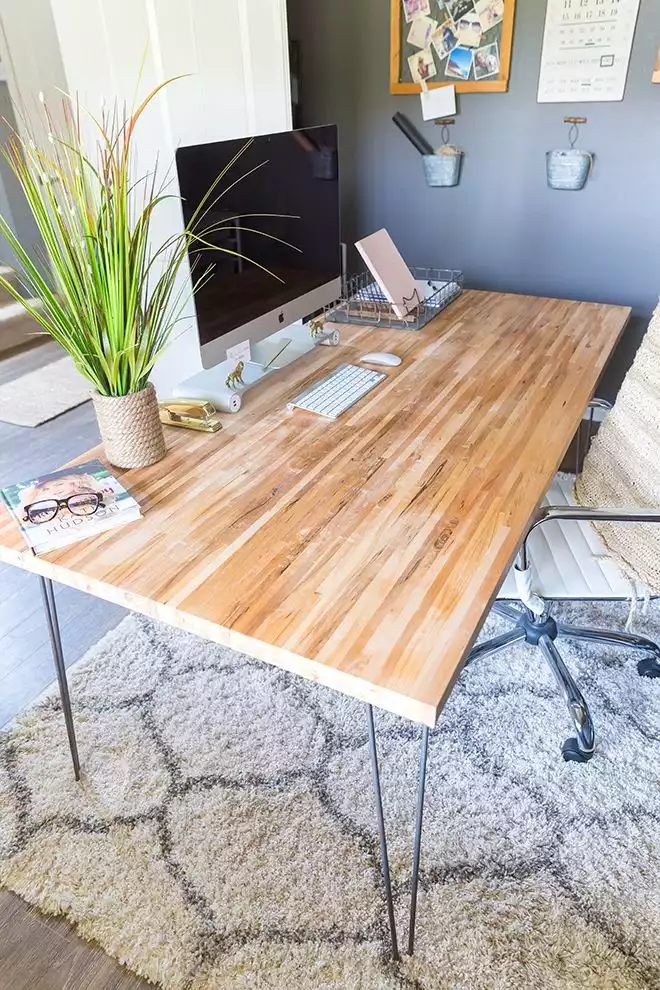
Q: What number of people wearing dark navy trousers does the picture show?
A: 0